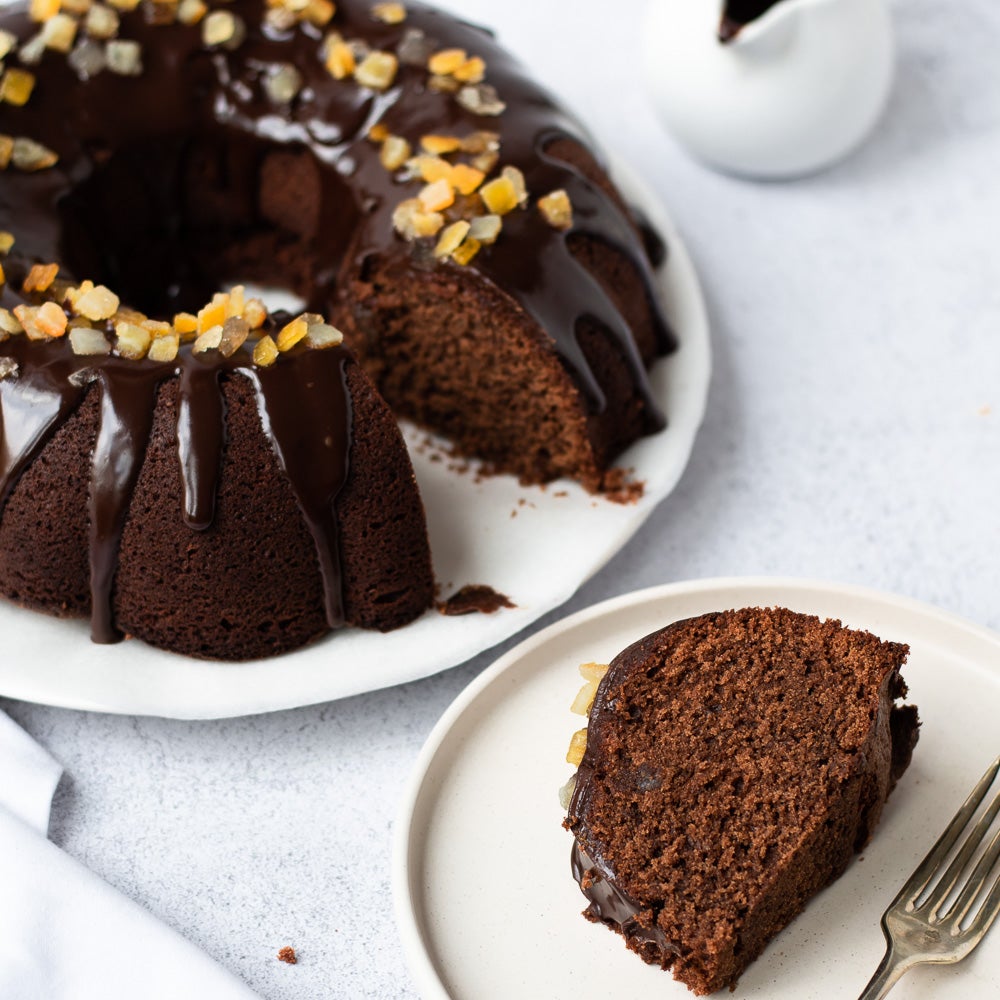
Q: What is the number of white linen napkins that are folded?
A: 1